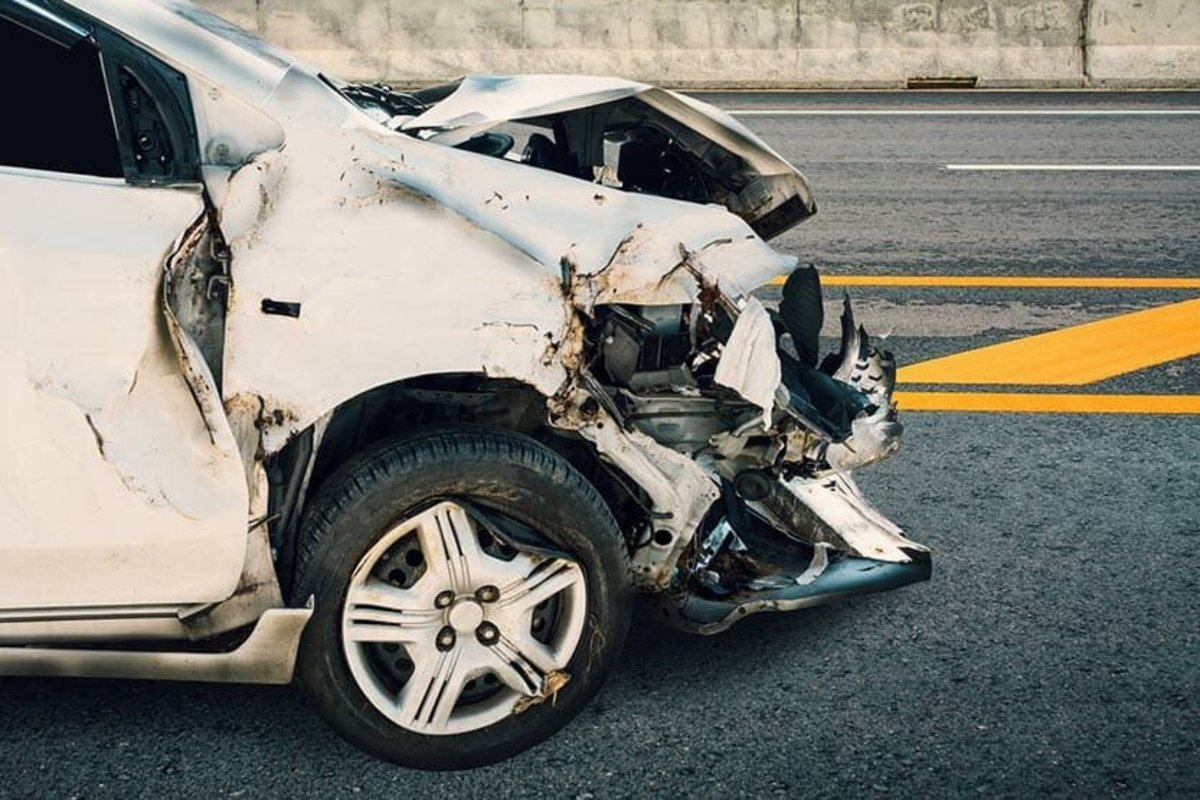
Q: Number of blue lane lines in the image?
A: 0